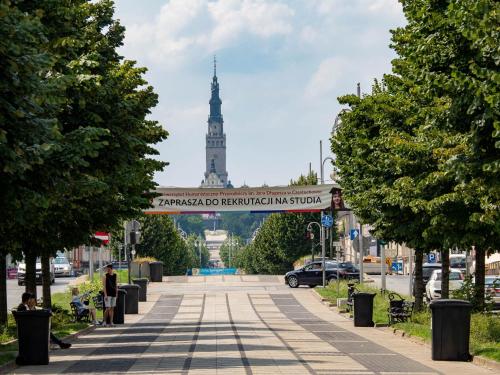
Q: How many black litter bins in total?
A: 7